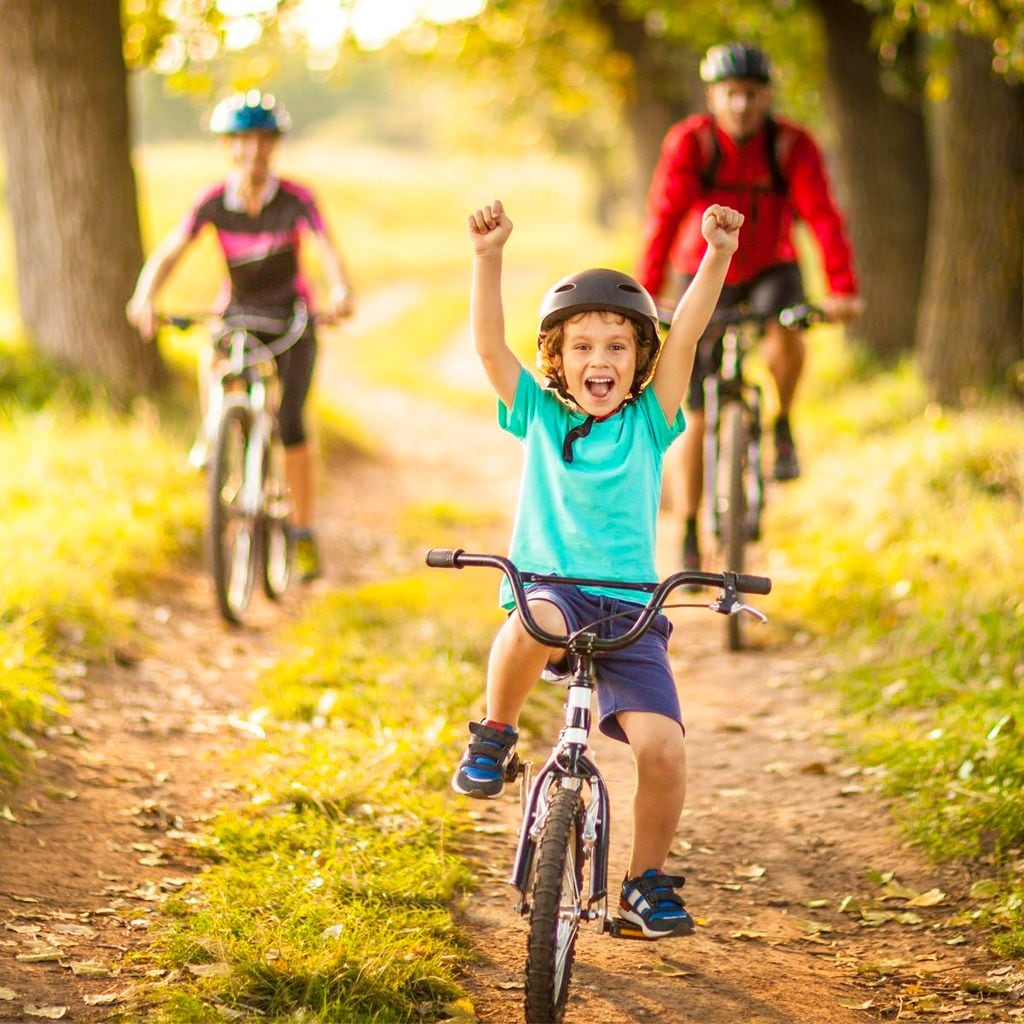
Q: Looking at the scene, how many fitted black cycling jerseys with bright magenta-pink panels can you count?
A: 1